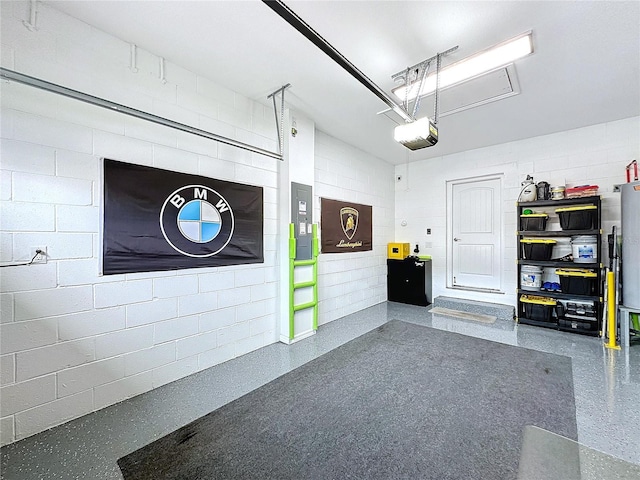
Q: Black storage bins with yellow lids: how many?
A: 5